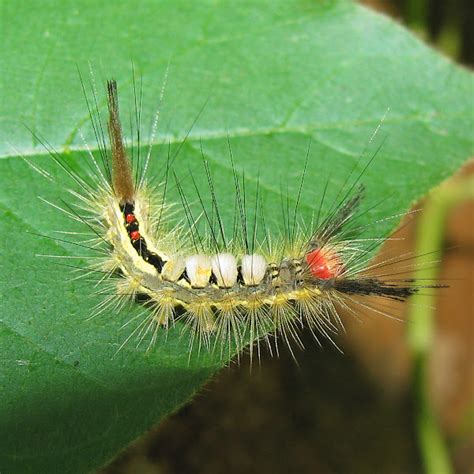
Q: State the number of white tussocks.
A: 4